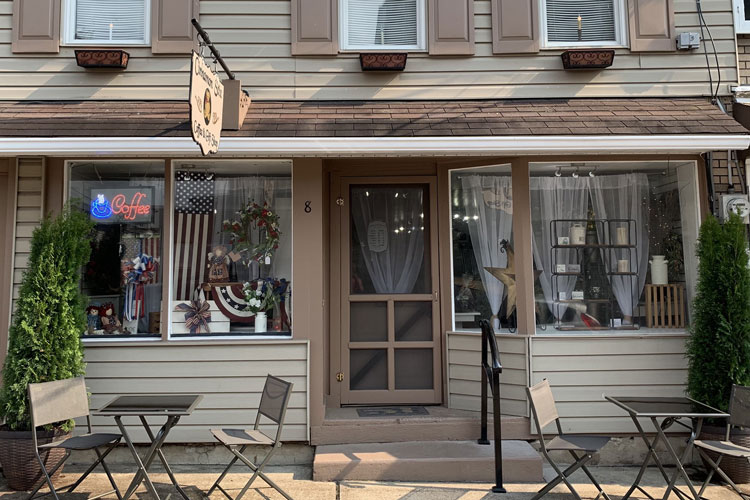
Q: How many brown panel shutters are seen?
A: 6